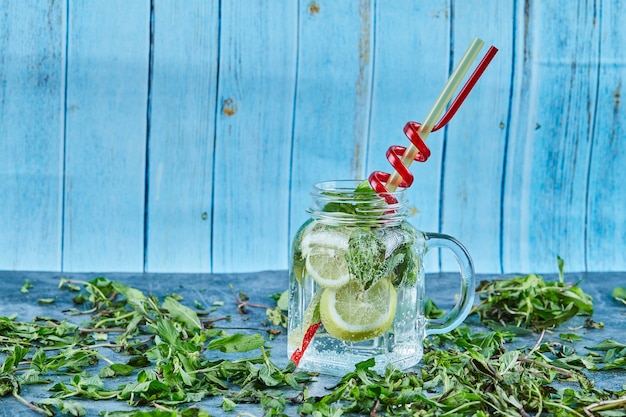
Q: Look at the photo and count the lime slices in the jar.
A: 2